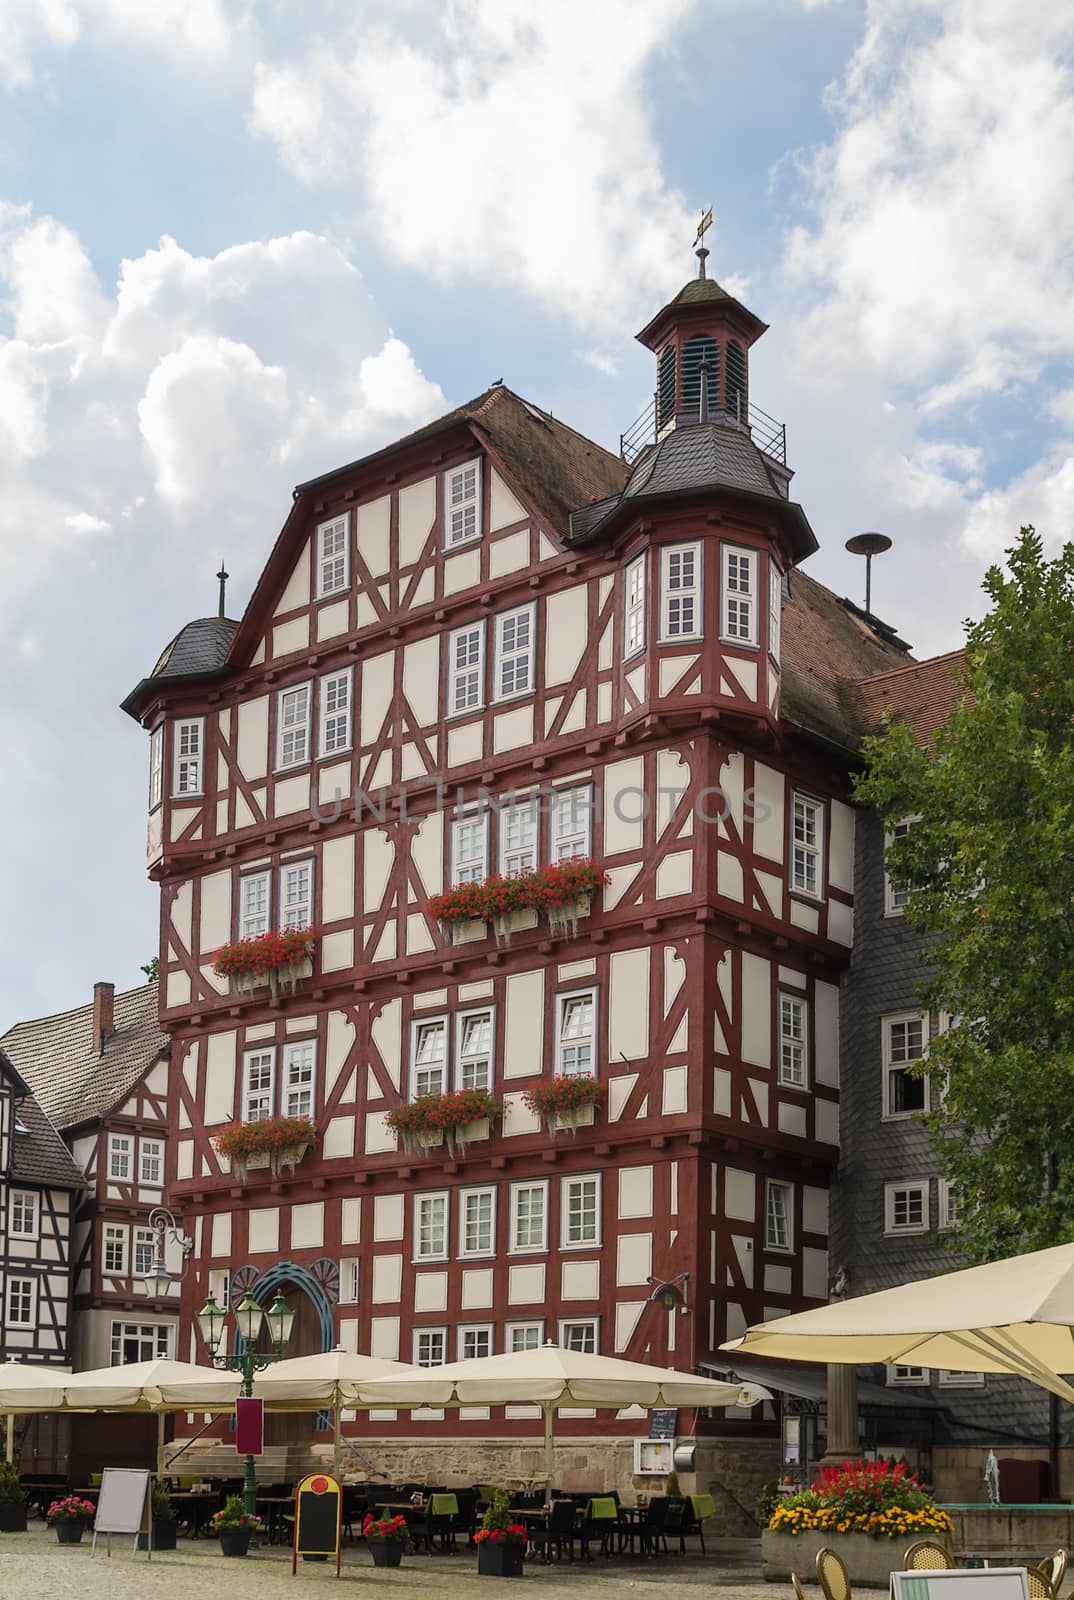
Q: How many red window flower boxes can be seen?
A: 5